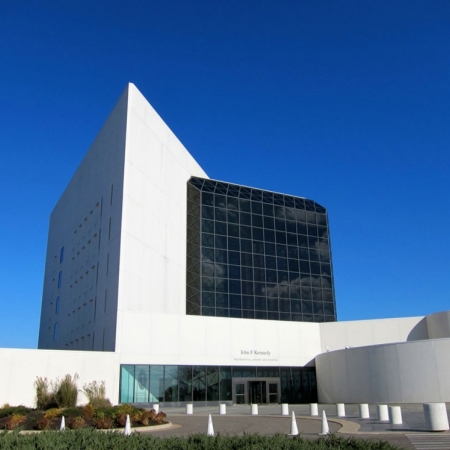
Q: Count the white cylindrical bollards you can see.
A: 11